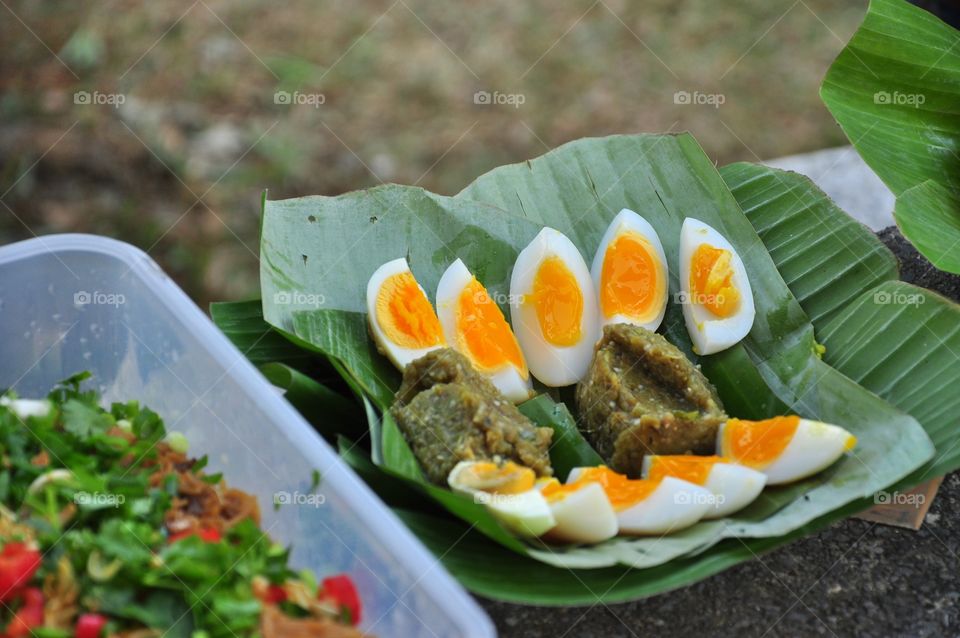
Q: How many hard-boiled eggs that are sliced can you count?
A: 10